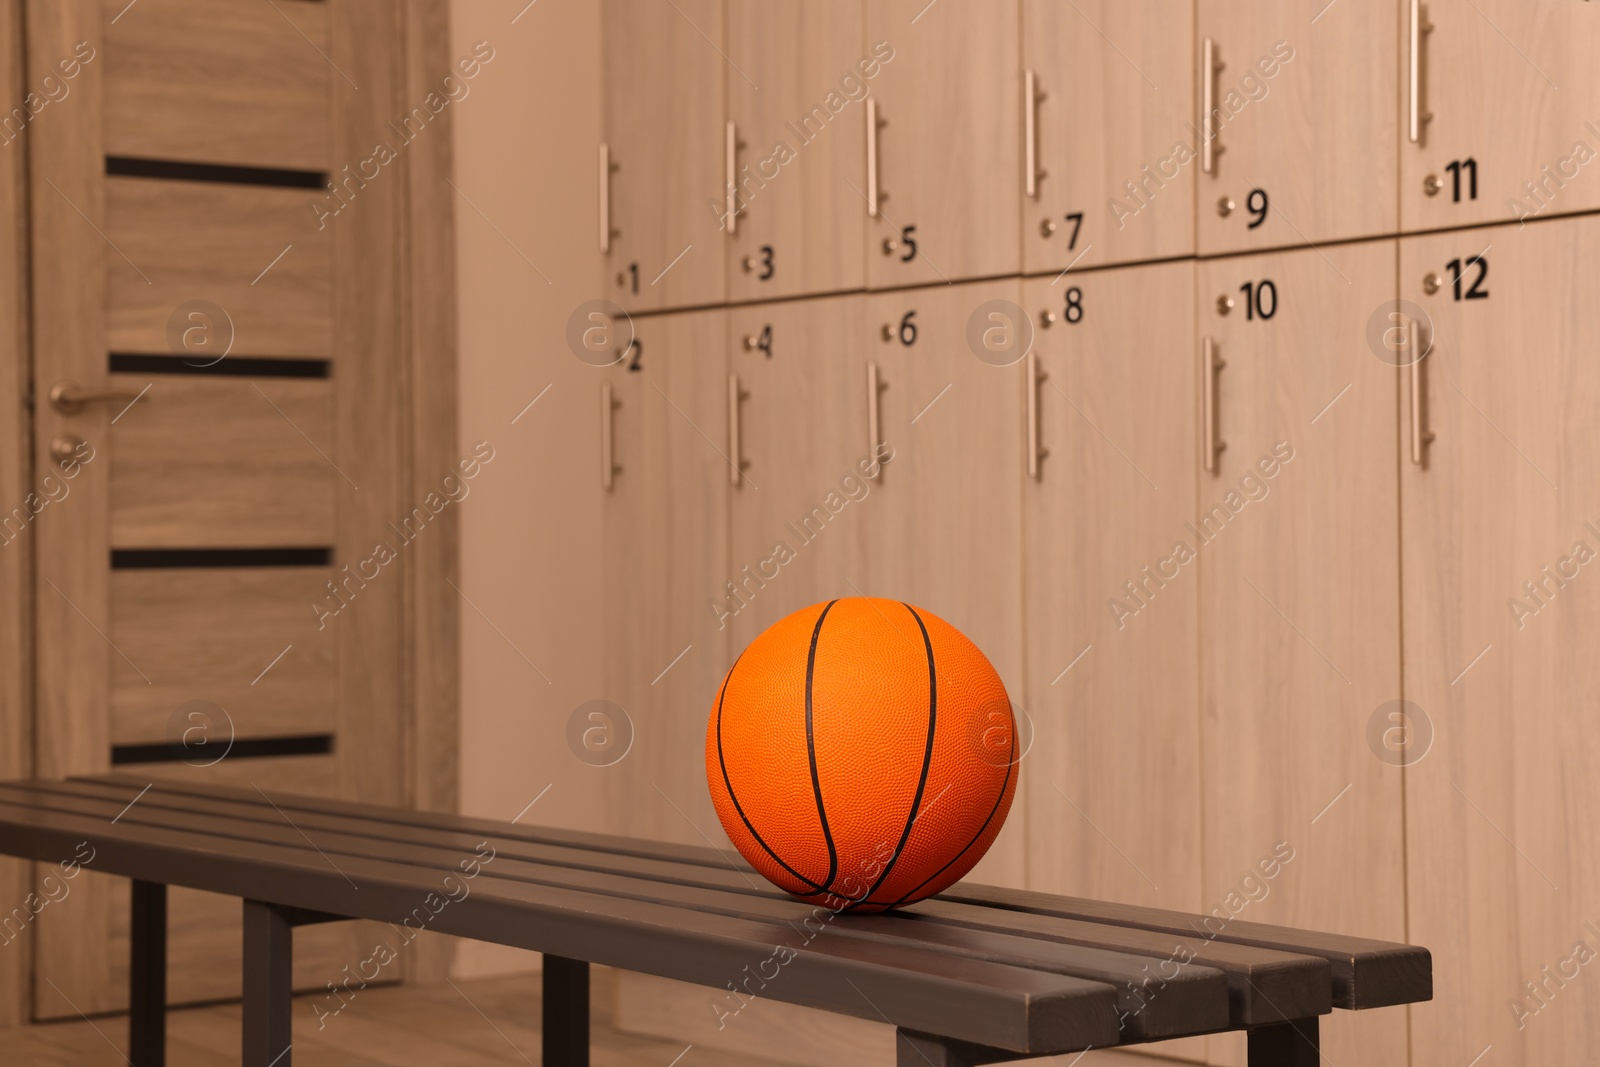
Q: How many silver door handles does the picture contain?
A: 13